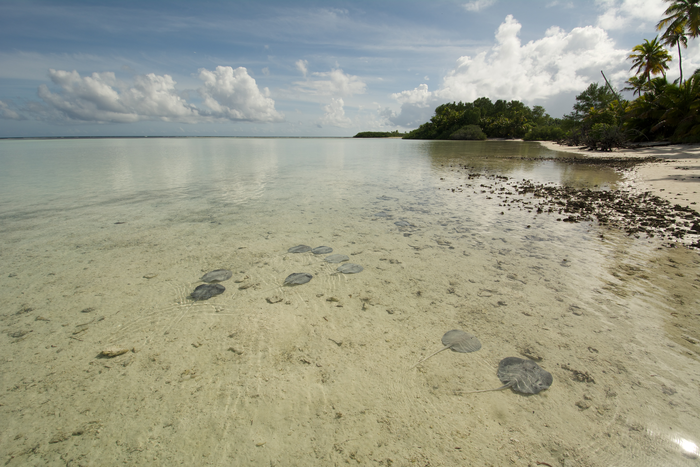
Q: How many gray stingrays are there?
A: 9